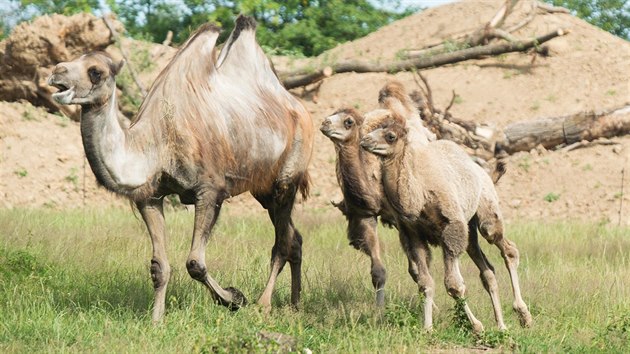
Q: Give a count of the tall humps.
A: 2